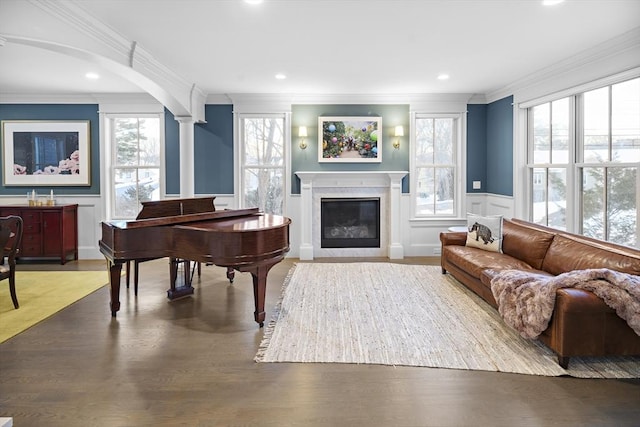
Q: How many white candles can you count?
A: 2